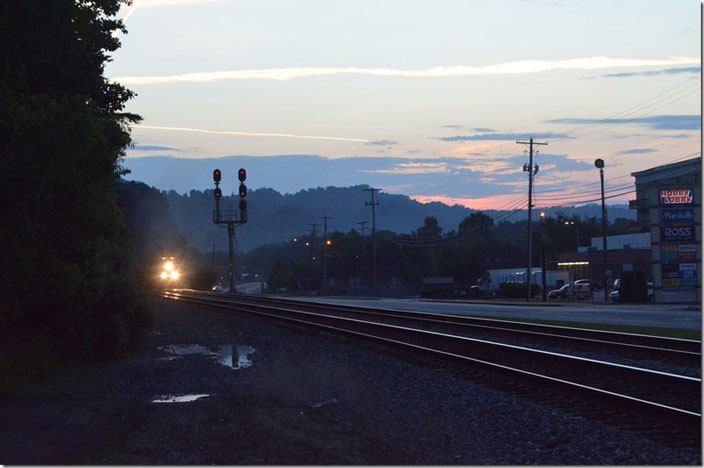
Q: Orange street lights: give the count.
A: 4